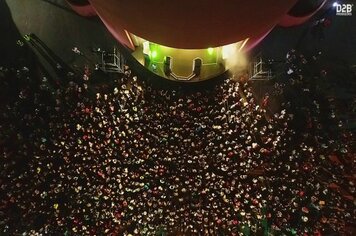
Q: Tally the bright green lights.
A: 2